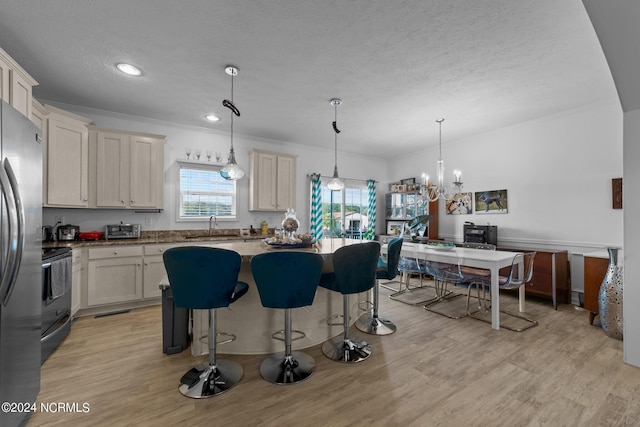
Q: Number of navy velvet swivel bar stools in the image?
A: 4